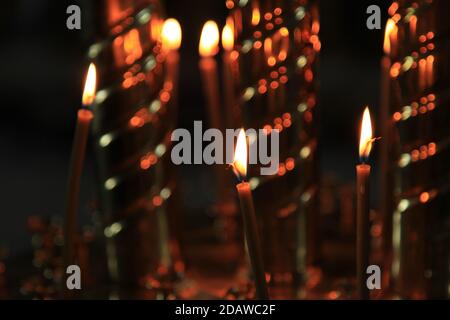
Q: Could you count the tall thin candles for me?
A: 7